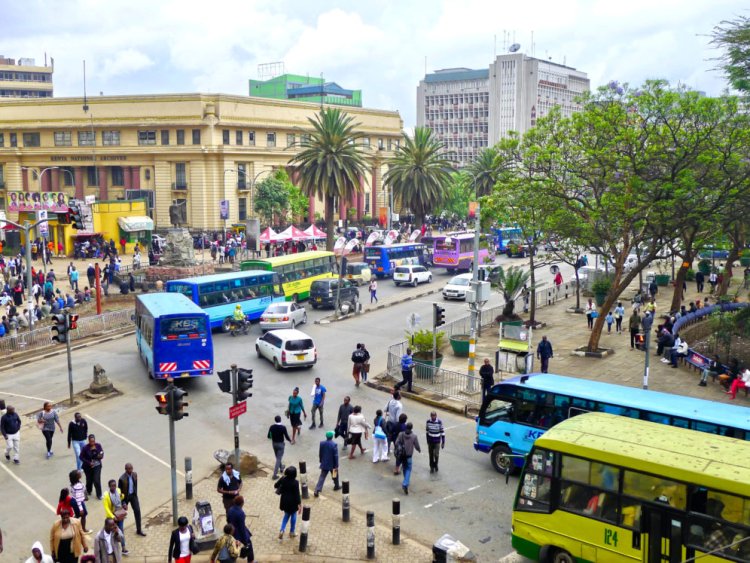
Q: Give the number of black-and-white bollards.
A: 6